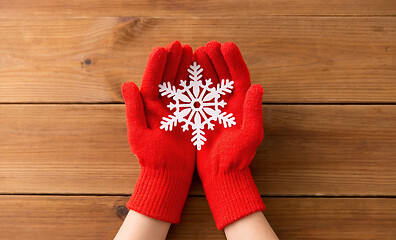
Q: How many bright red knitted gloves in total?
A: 2